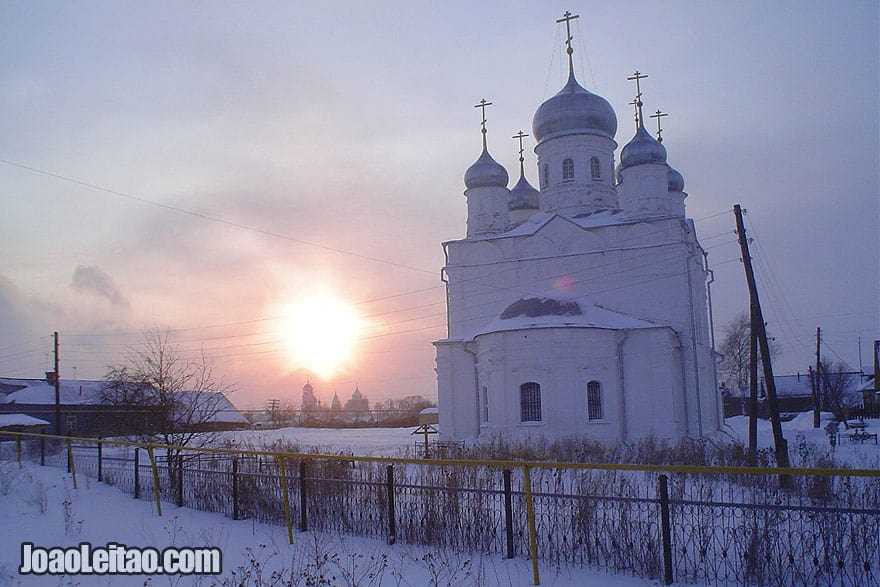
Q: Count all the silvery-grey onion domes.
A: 5